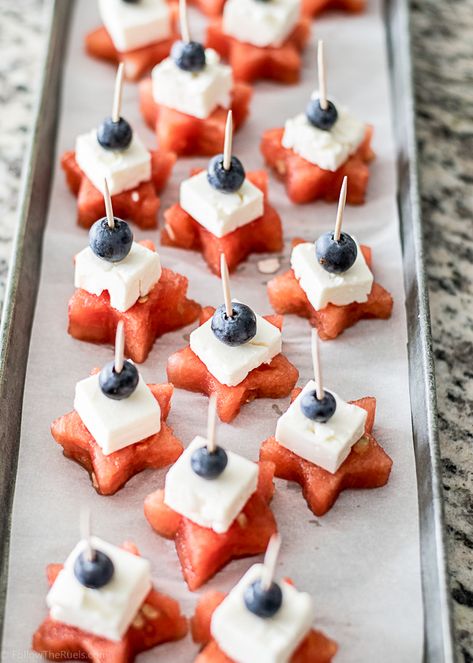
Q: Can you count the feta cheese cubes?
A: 14